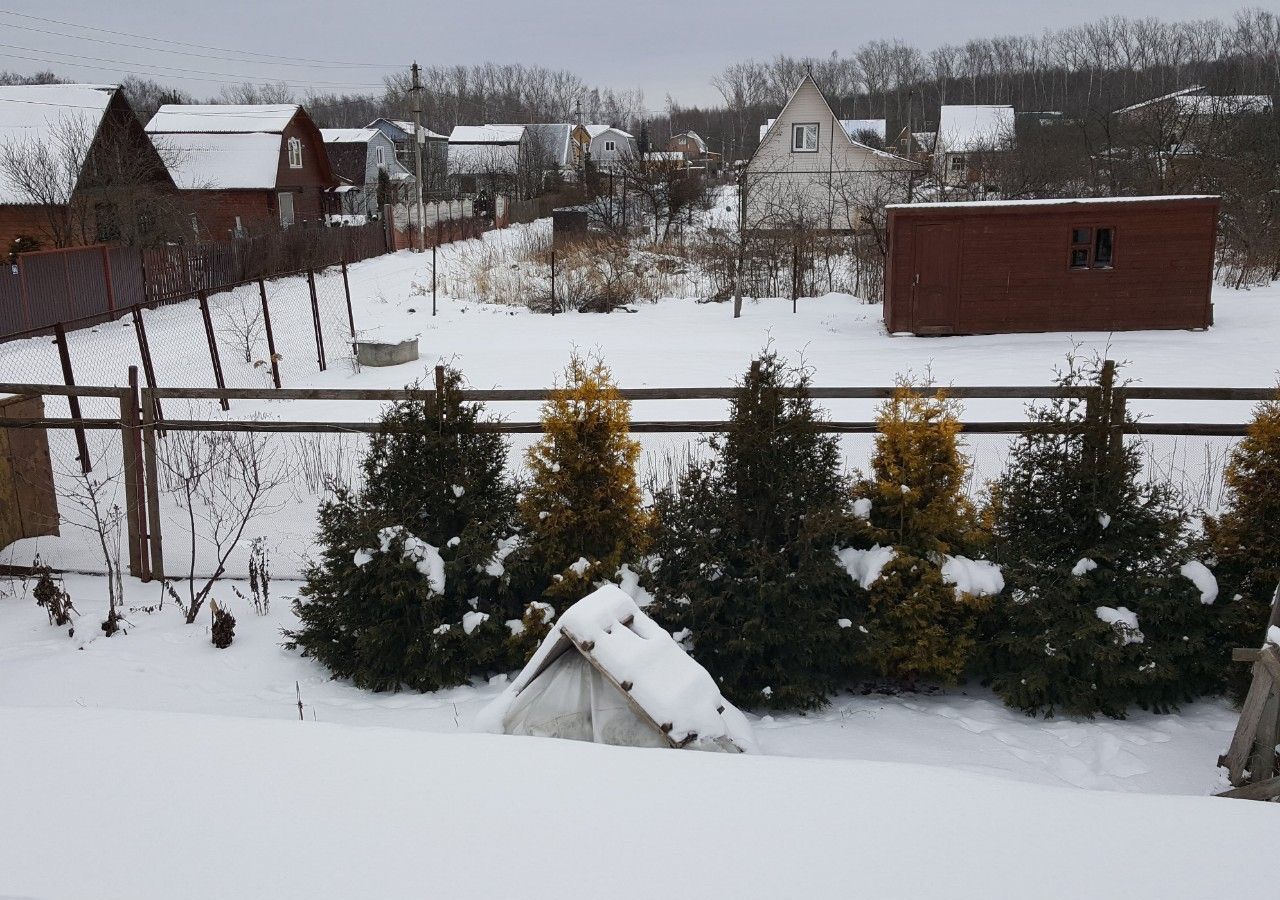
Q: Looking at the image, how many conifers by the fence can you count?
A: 6